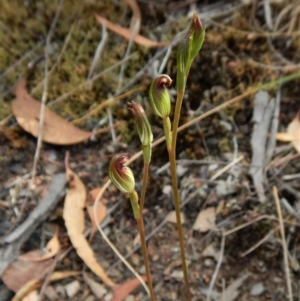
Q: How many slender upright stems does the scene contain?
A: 2